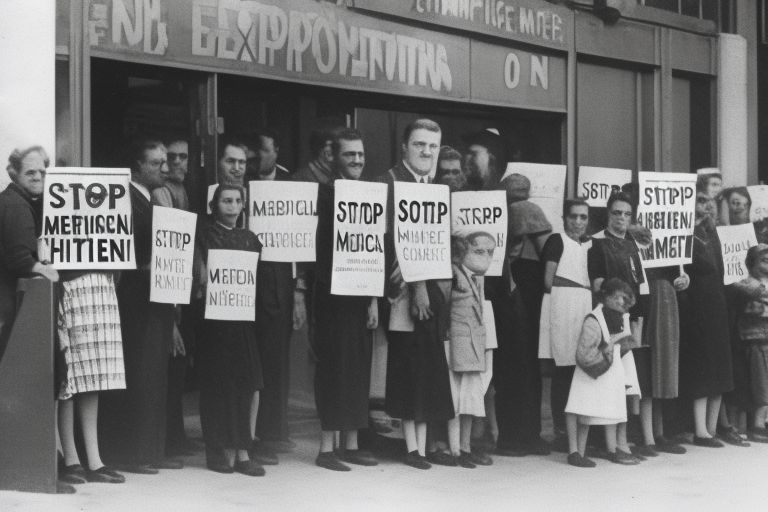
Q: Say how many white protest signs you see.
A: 12